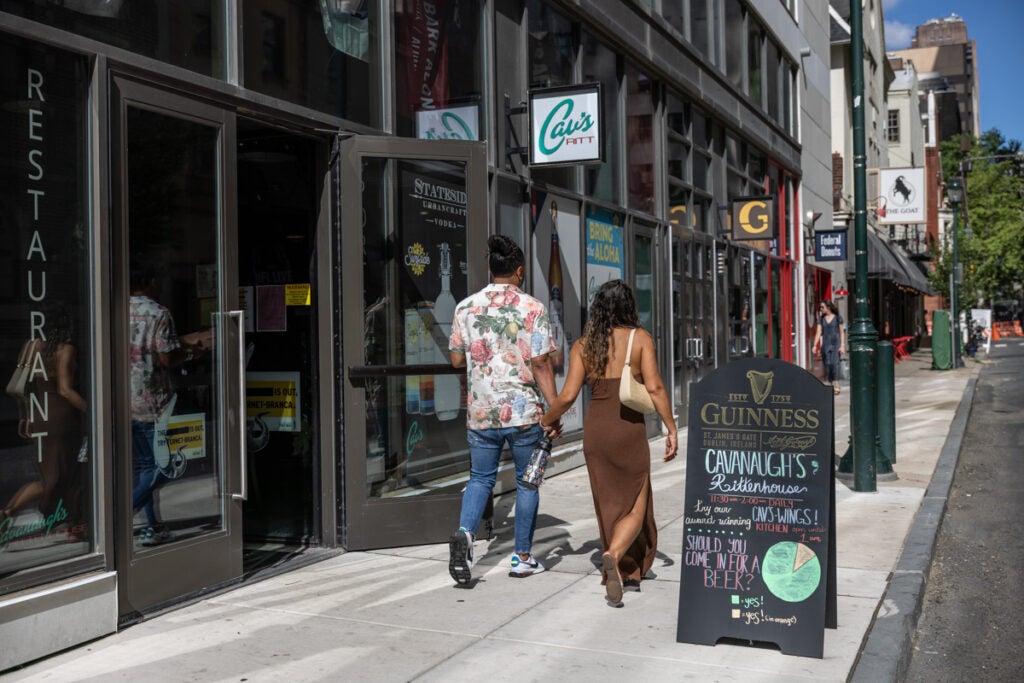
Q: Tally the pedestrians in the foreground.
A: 2